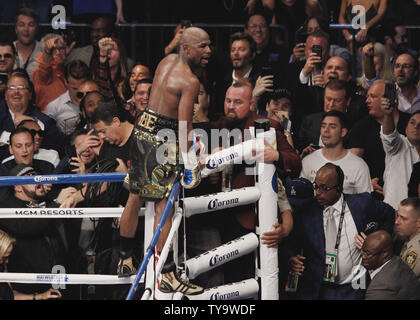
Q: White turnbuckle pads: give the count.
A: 4